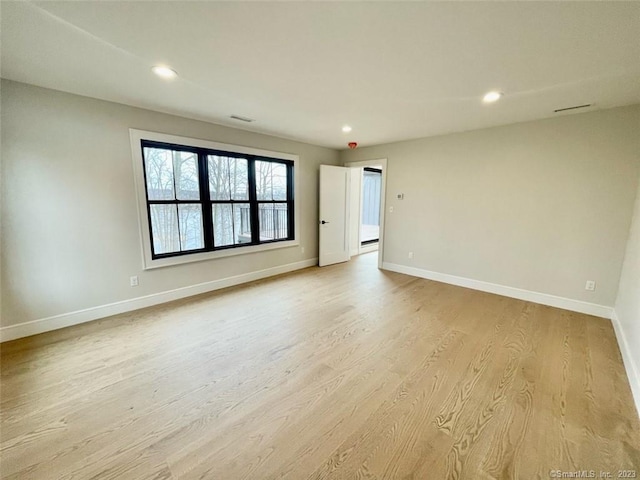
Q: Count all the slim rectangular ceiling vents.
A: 2